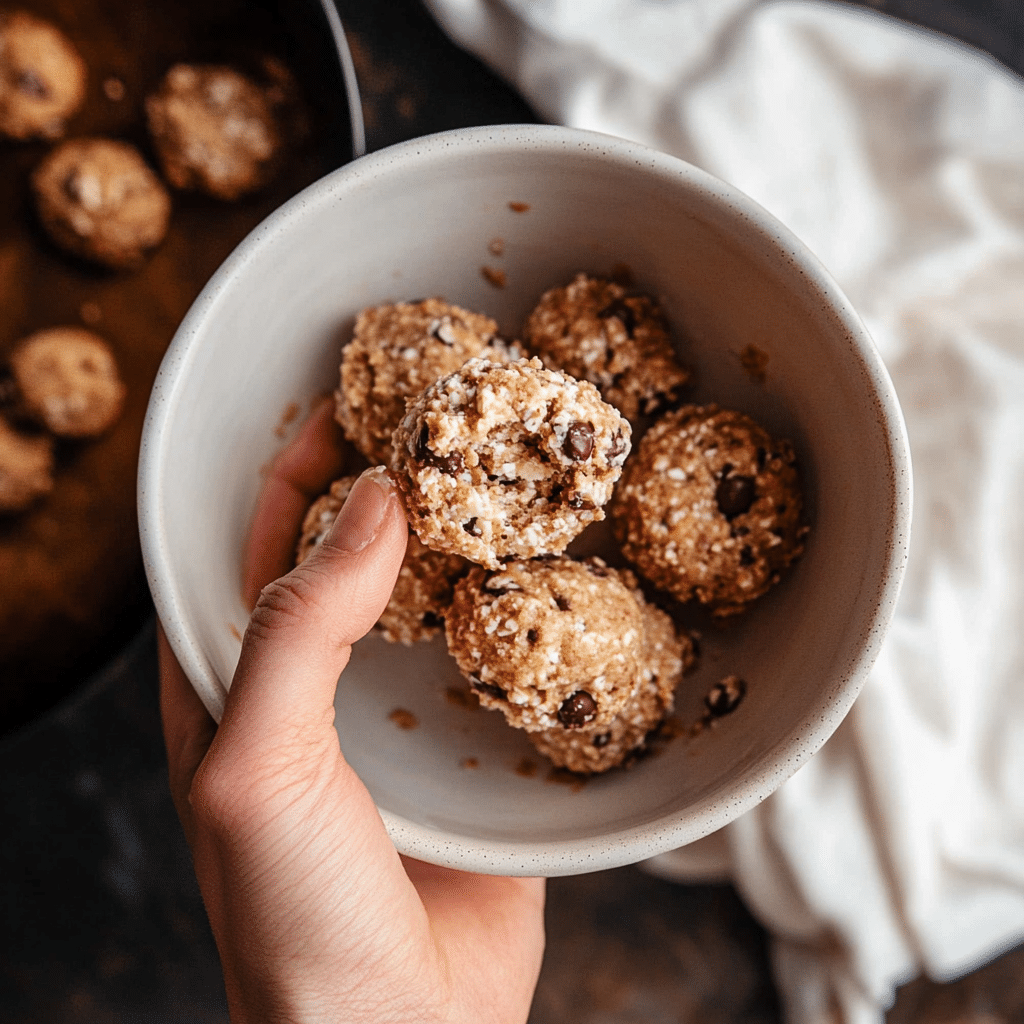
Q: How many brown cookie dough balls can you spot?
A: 12